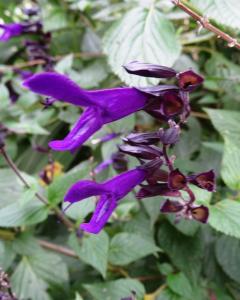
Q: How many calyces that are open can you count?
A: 6